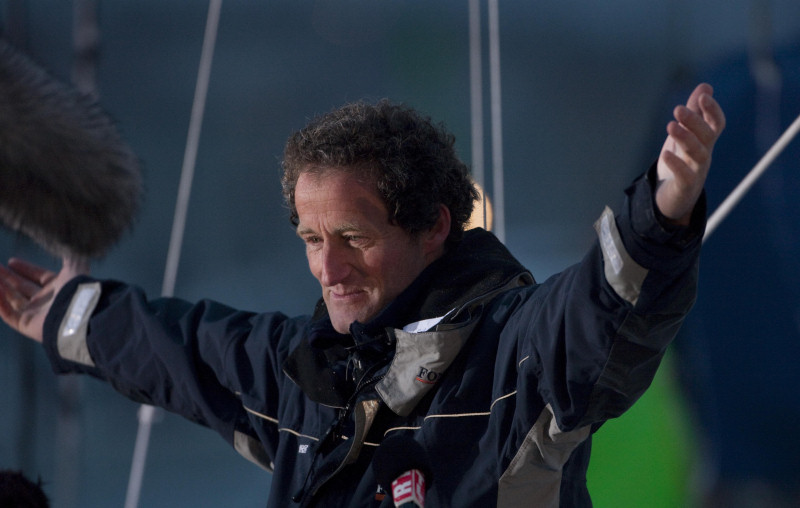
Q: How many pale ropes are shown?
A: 4